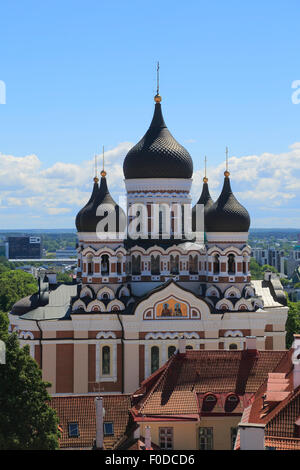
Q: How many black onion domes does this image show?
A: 5